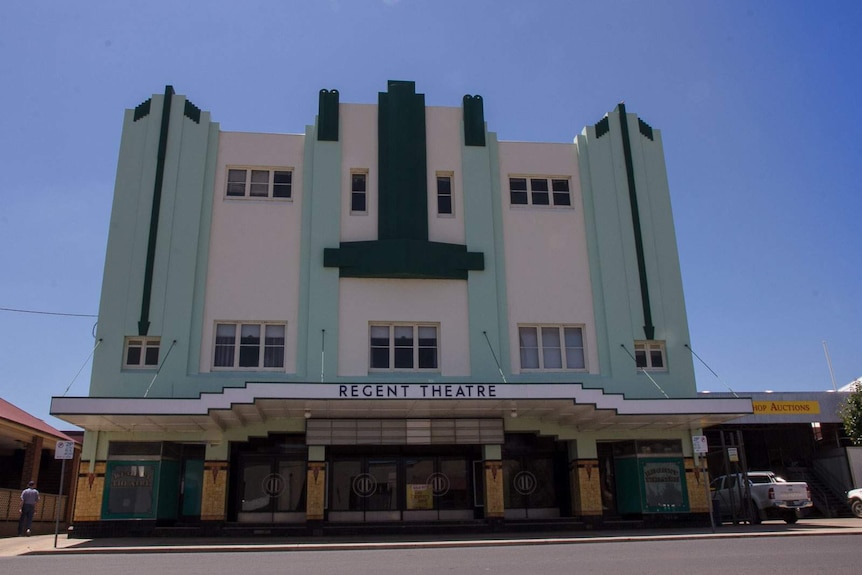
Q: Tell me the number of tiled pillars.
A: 6